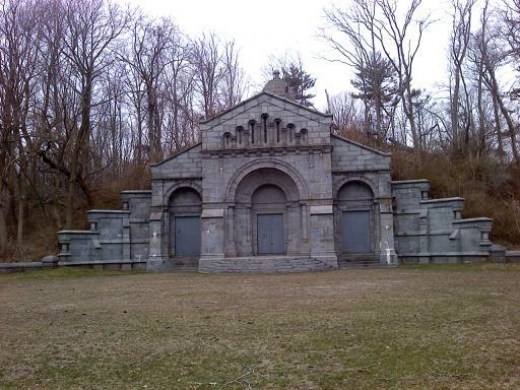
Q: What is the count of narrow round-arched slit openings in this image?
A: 7